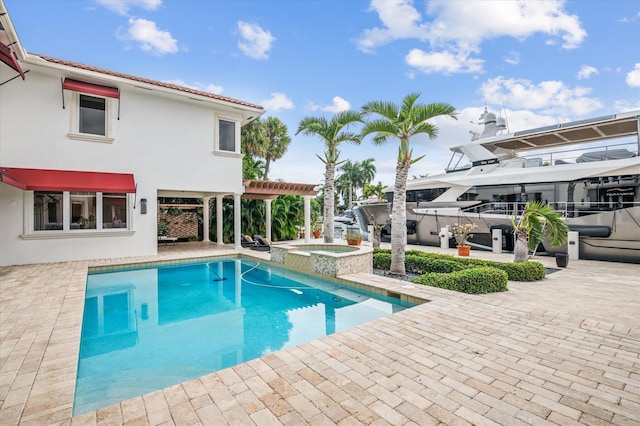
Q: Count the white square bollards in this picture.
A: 5